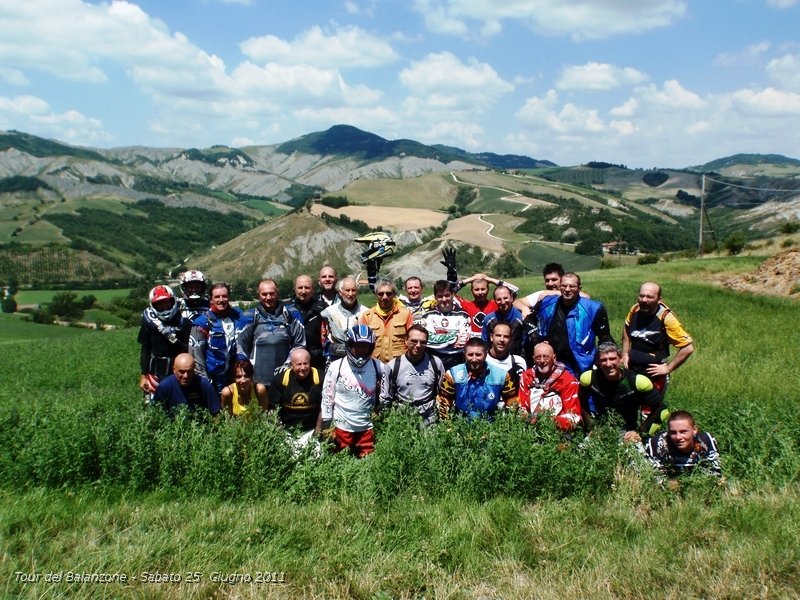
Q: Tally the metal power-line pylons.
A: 1